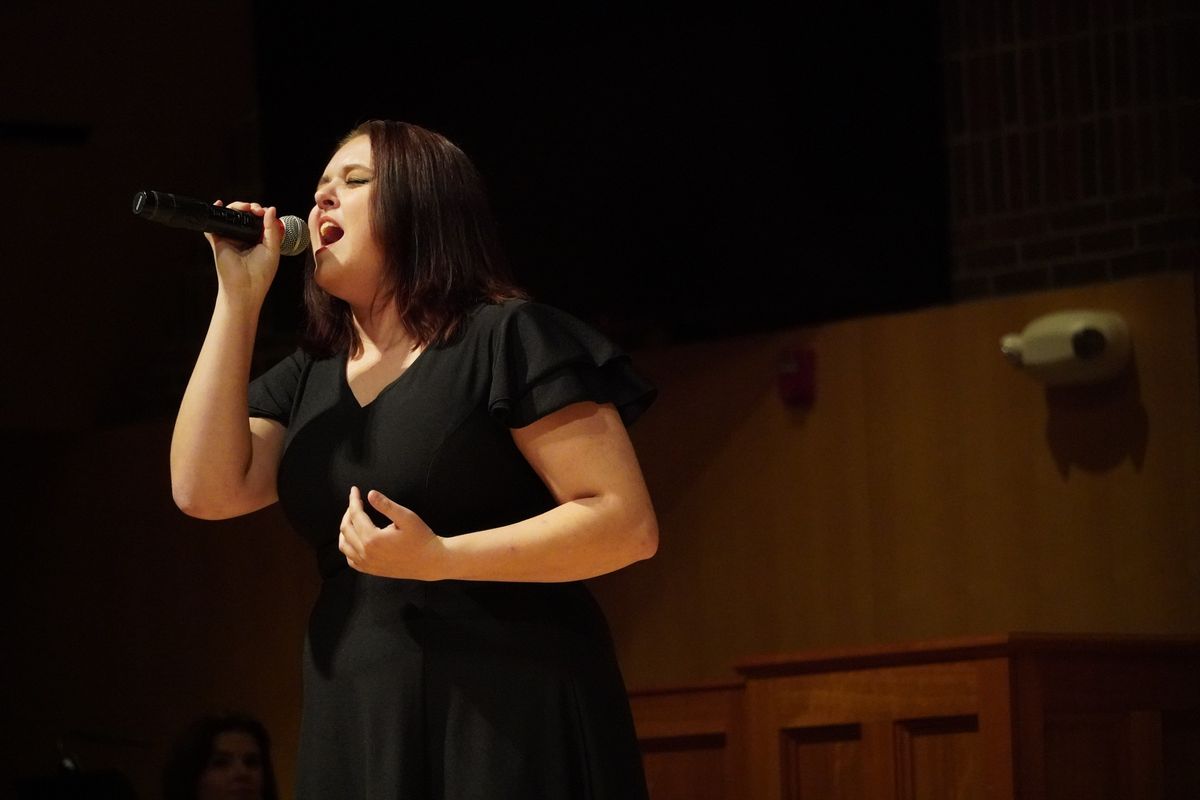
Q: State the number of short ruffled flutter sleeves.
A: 2